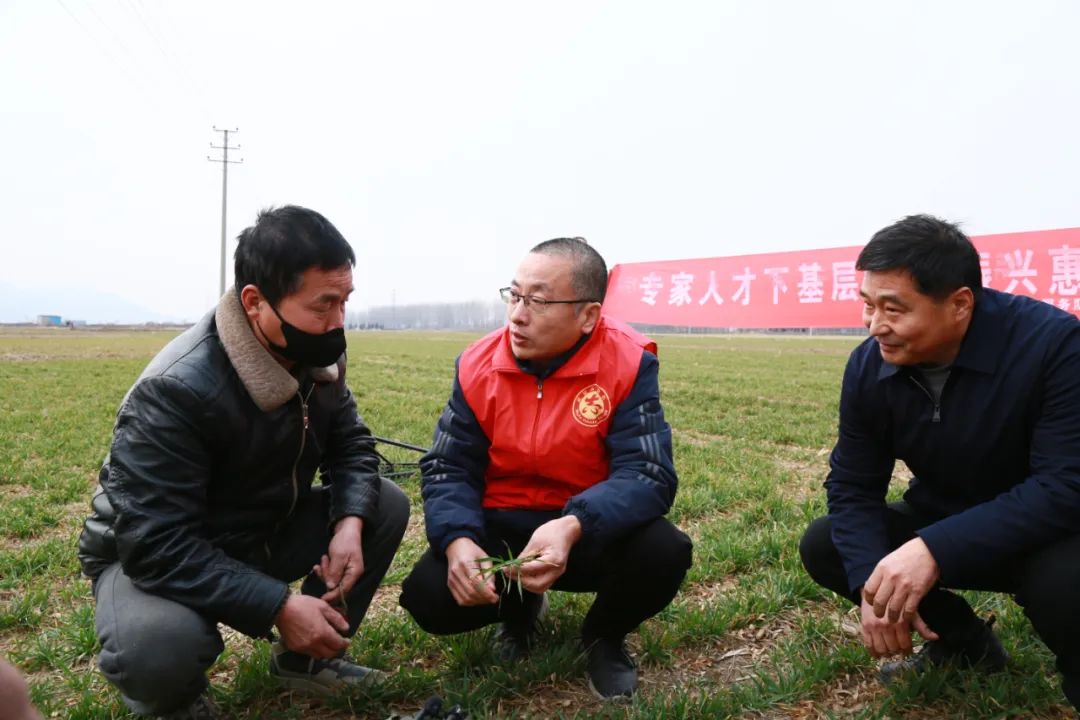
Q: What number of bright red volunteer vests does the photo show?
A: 1